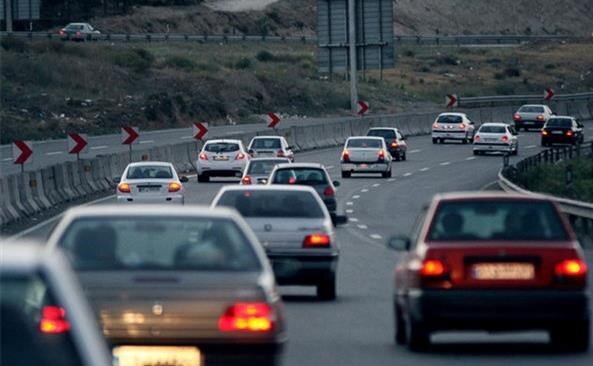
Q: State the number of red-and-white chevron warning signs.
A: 8